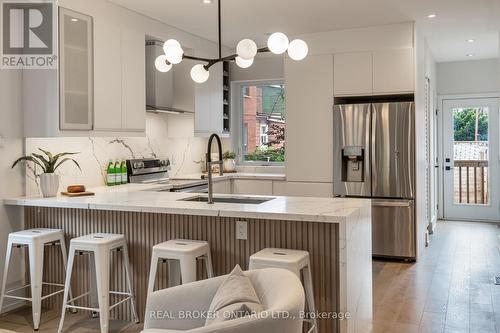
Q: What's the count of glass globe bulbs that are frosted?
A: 8